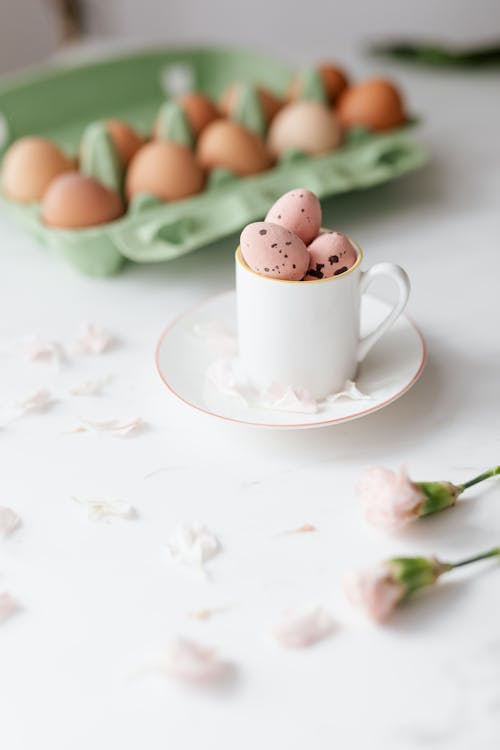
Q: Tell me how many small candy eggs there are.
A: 3